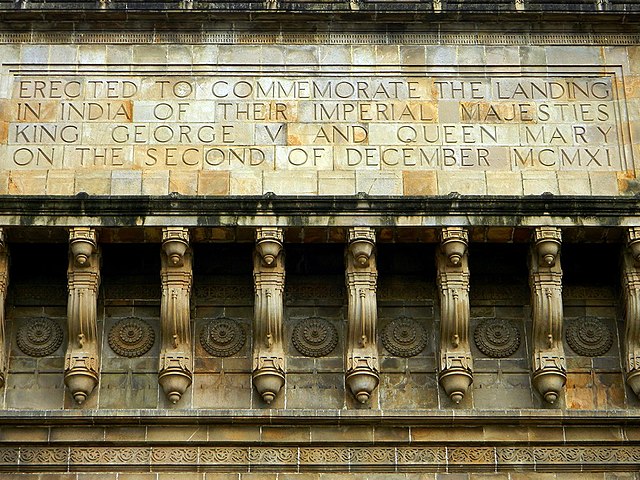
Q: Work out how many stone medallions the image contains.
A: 7